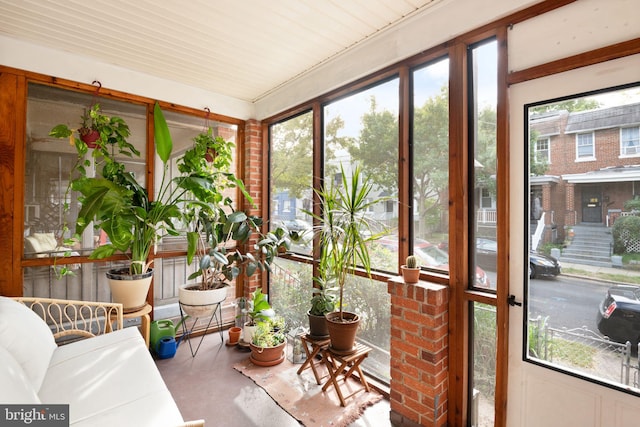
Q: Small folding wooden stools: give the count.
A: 2